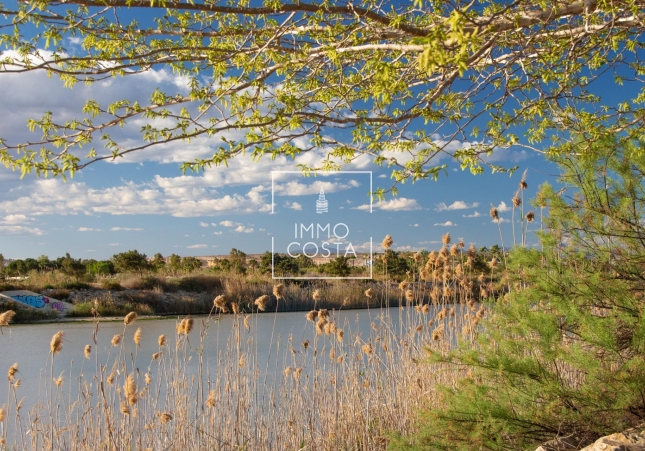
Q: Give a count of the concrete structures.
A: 1